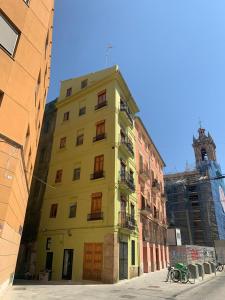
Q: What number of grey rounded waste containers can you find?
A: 4